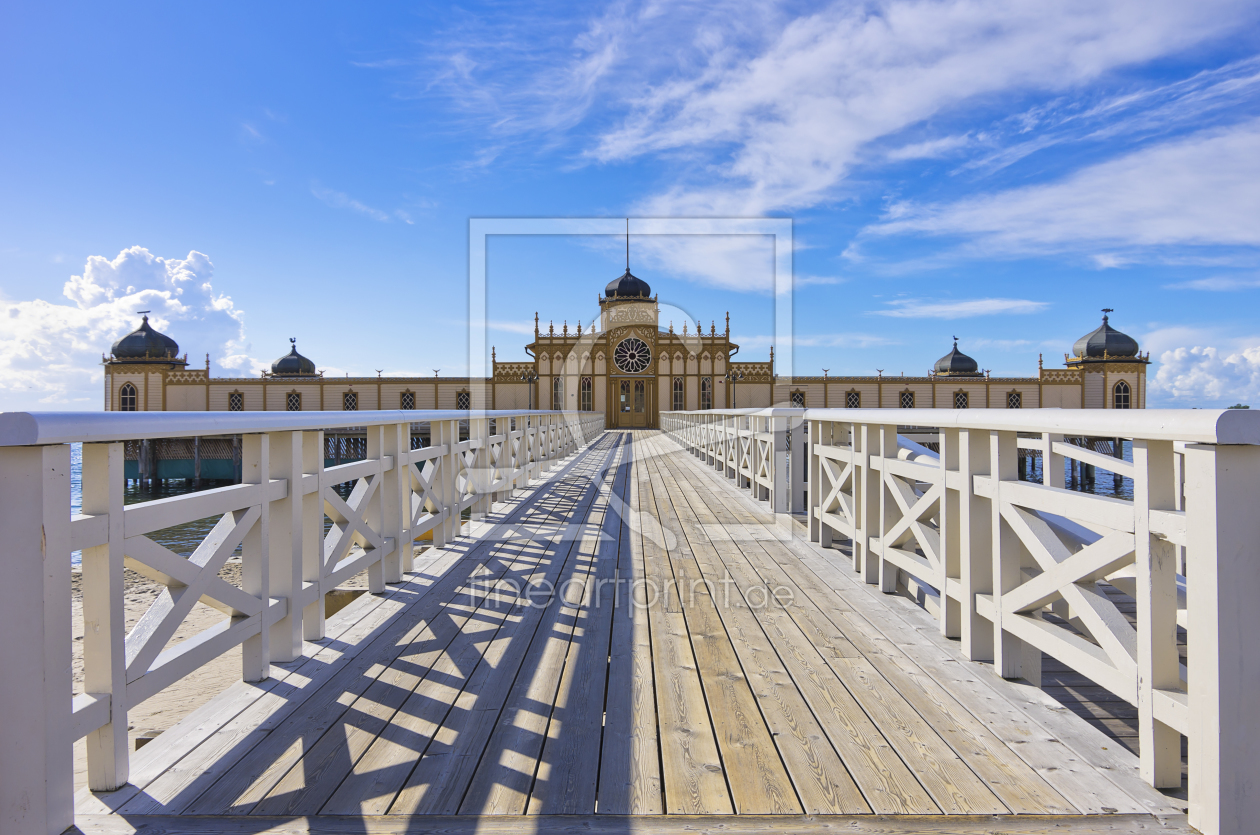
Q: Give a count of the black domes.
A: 5